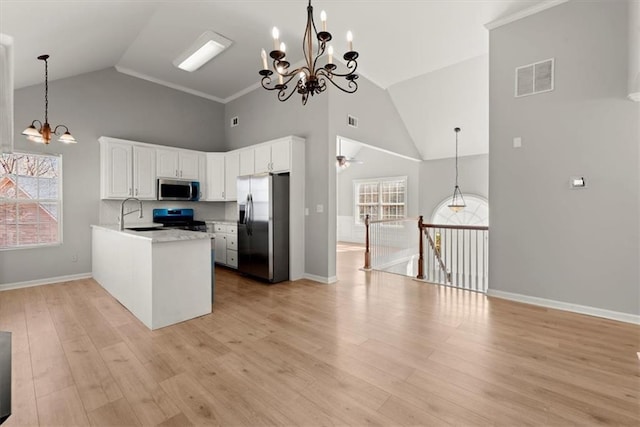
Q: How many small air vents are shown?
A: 2